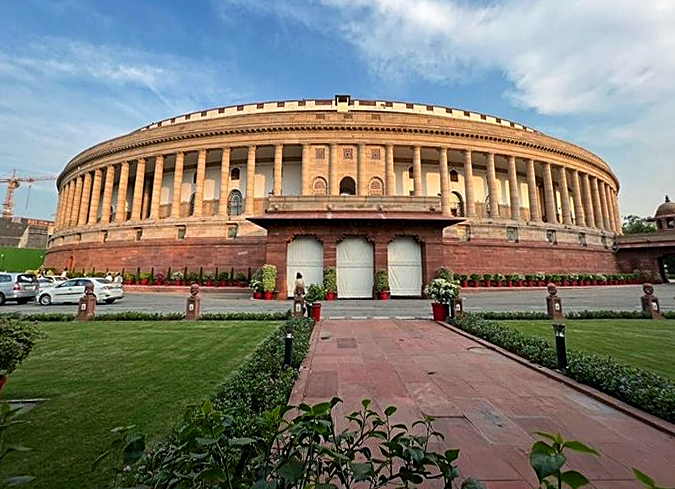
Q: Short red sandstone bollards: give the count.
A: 6